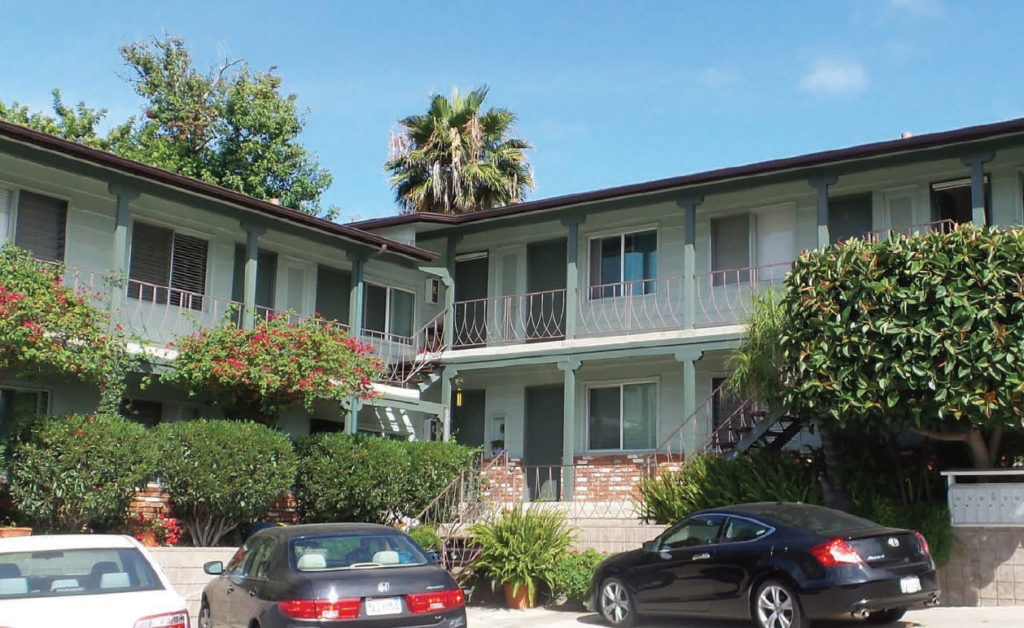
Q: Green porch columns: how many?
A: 12